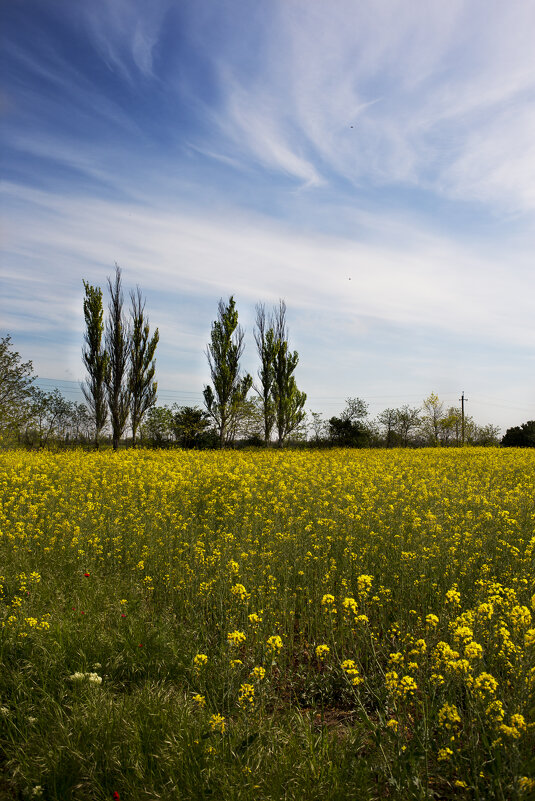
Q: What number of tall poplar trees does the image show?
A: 6